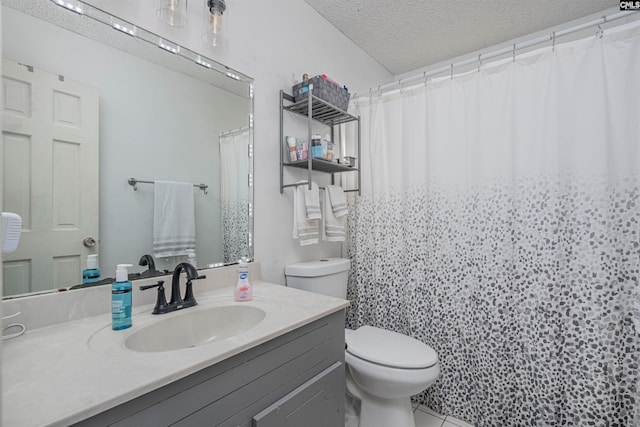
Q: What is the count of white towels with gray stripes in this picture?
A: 5